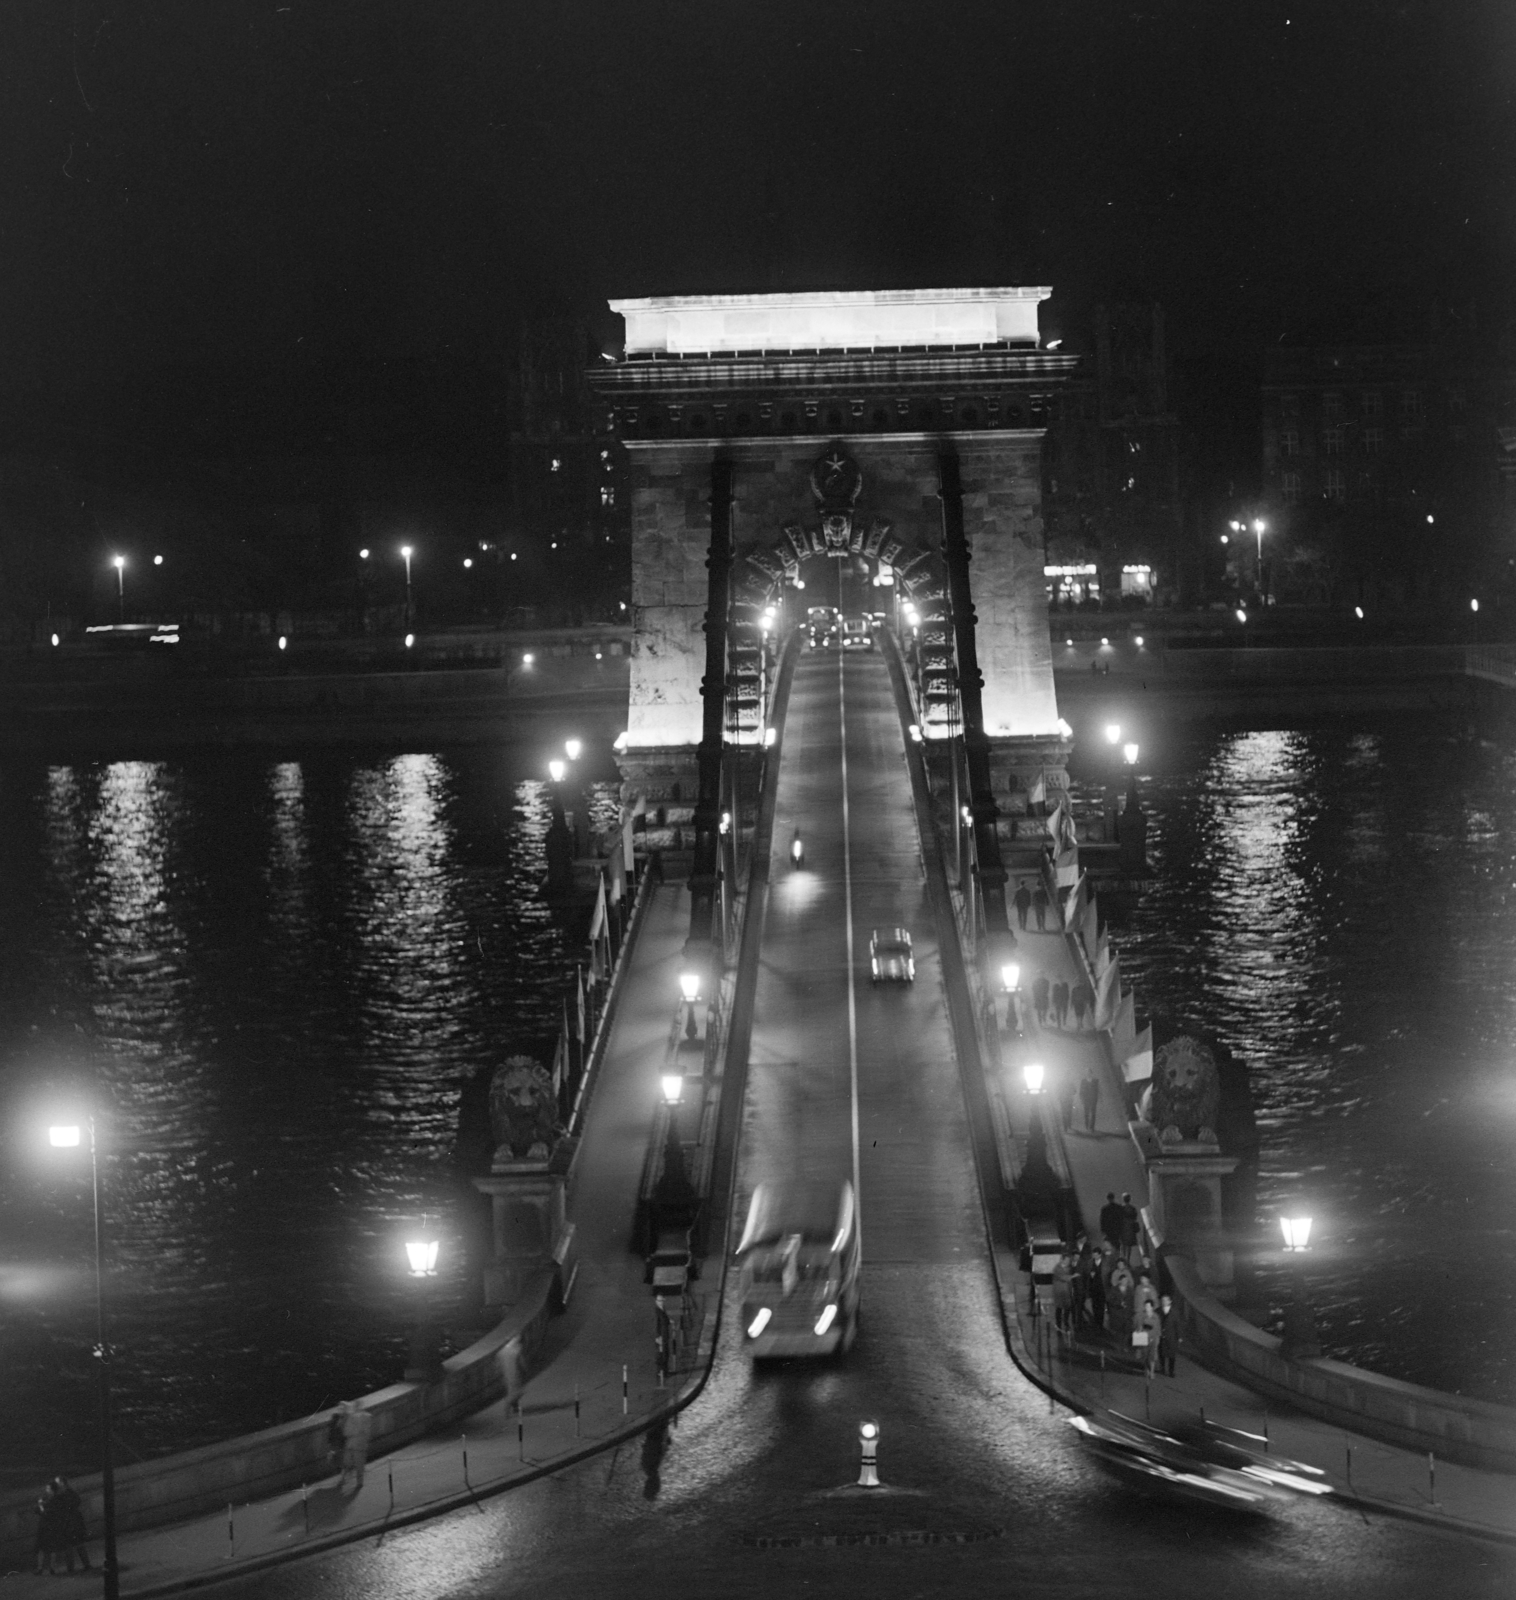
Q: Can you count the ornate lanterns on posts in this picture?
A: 10